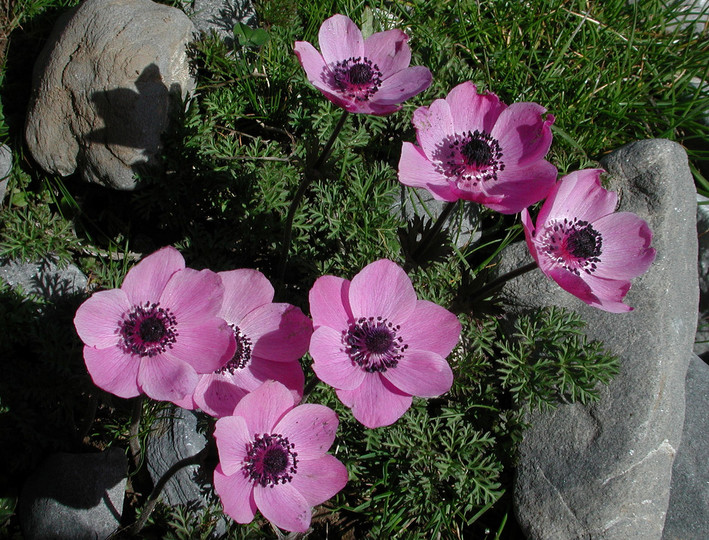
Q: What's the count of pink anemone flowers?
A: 7